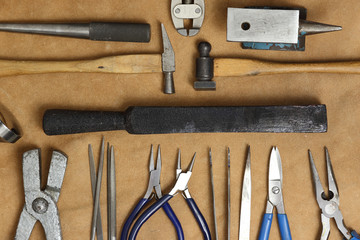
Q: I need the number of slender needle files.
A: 4